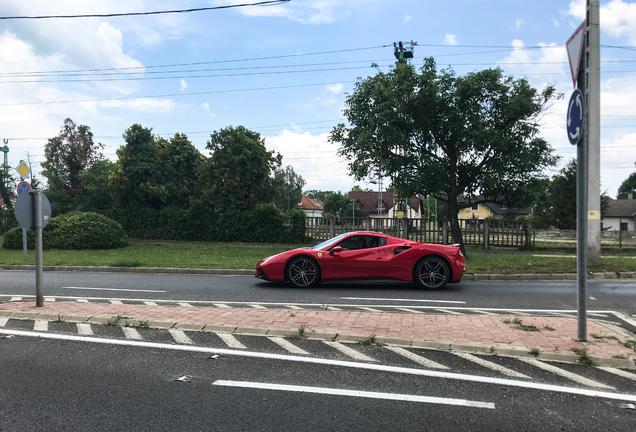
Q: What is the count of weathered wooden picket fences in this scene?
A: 1